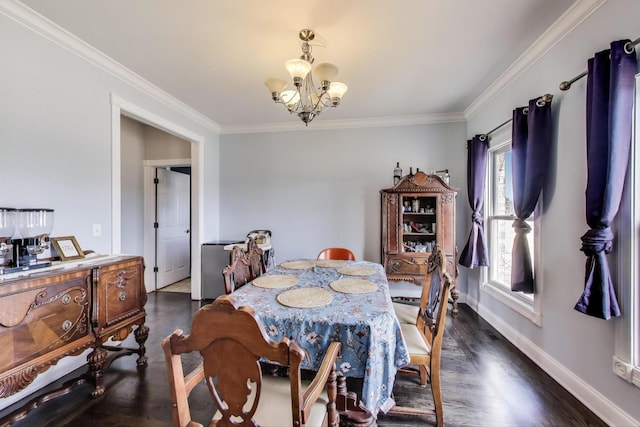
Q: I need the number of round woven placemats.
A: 6